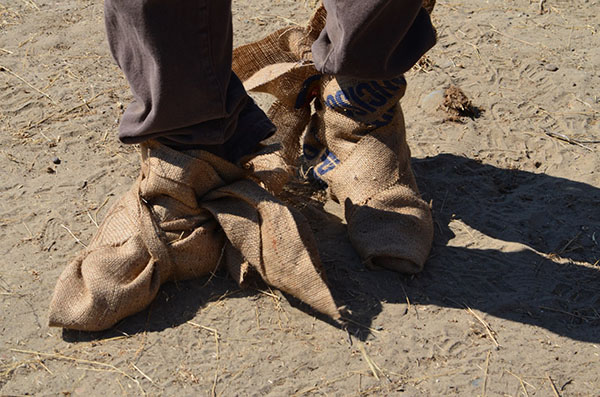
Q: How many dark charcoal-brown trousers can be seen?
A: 1